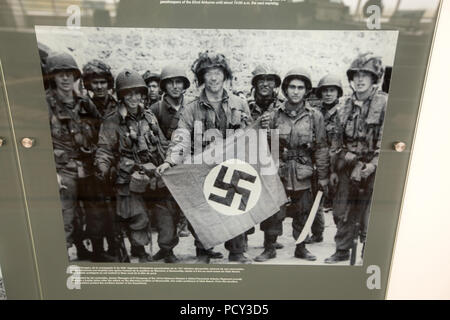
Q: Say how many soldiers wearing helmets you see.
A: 10